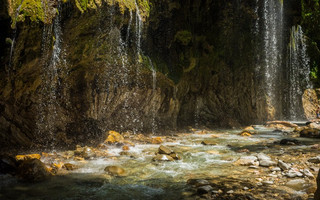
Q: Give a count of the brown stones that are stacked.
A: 3